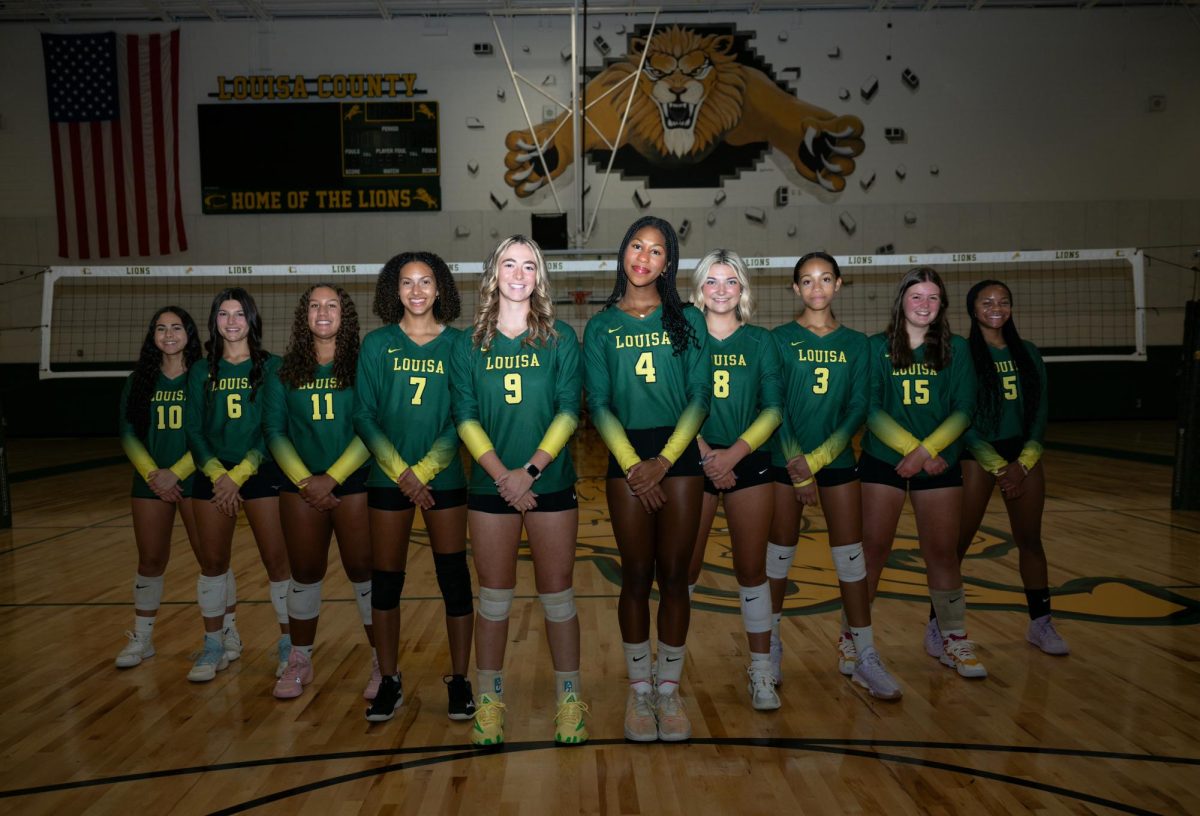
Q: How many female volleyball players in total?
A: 10